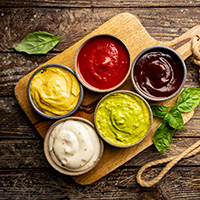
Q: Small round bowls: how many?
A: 5